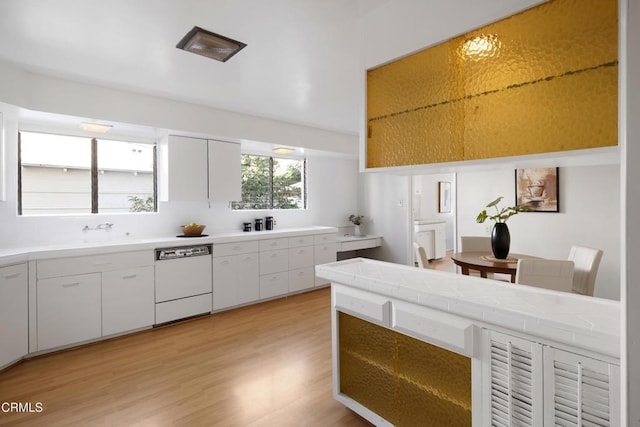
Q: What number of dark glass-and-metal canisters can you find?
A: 3